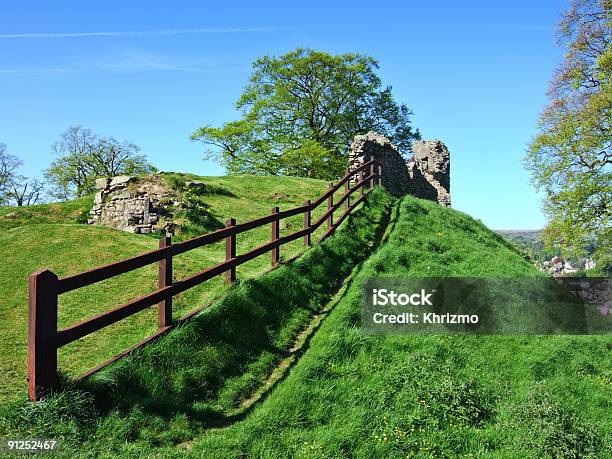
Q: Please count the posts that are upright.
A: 10